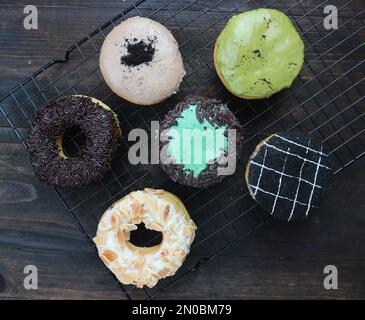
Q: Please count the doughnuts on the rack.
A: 6